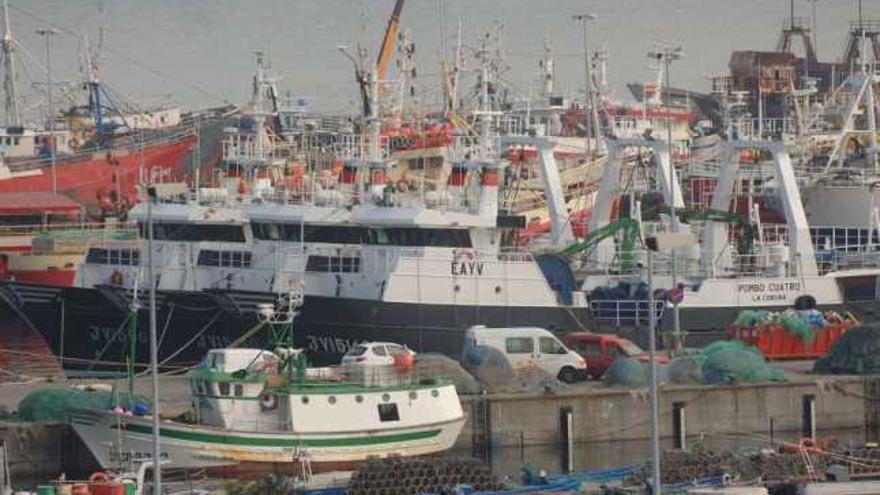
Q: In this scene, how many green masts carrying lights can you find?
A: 2